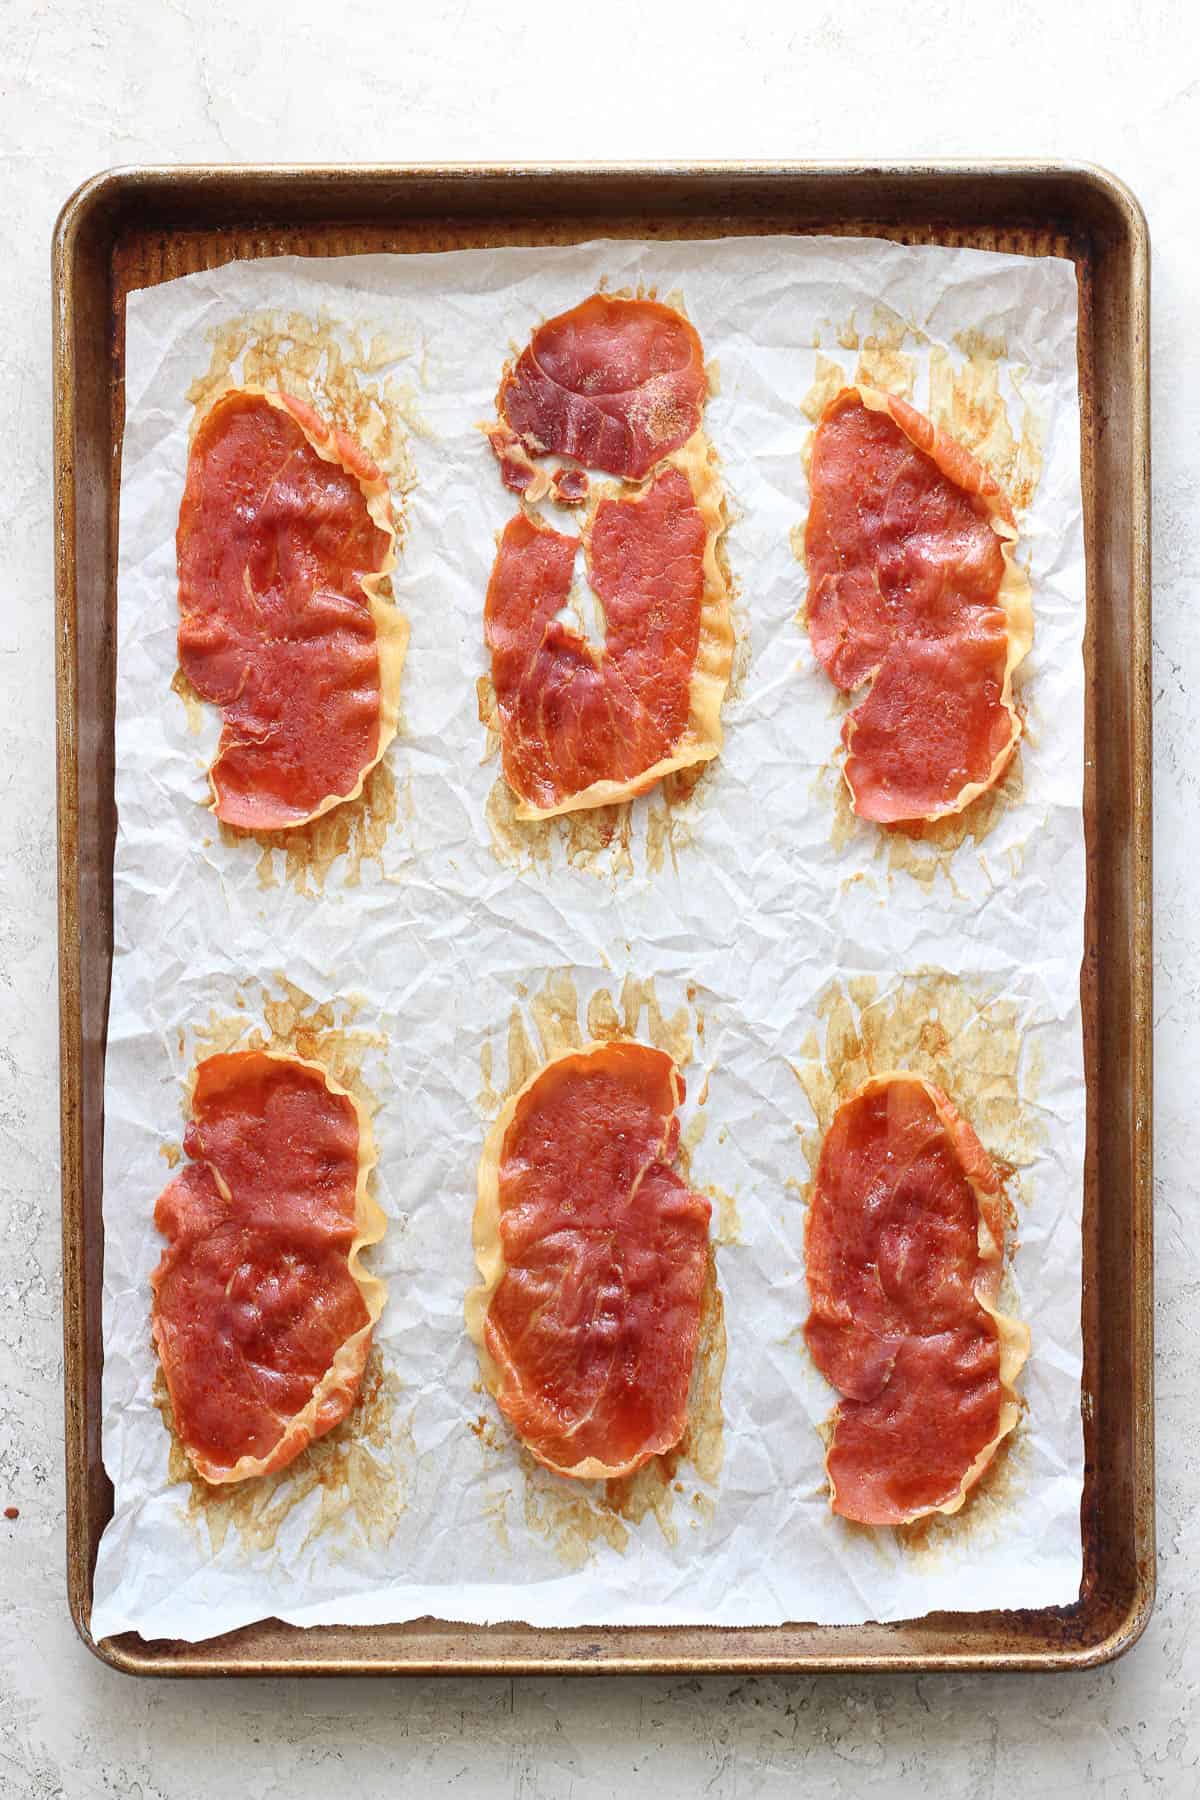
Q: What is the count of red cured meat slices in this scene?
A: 6